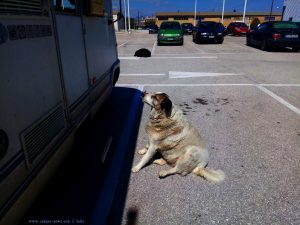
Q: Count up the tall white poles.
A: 5